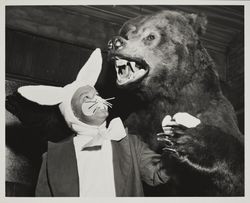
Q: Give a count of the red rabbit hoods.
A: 0